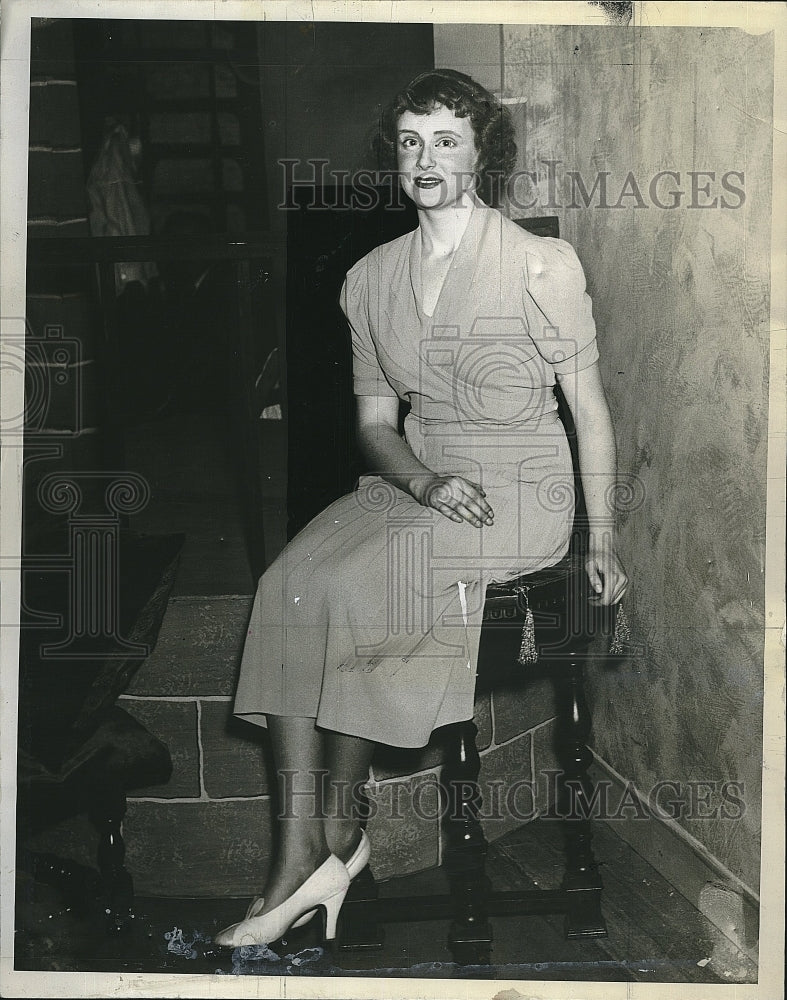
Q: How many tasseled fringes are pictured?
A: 2